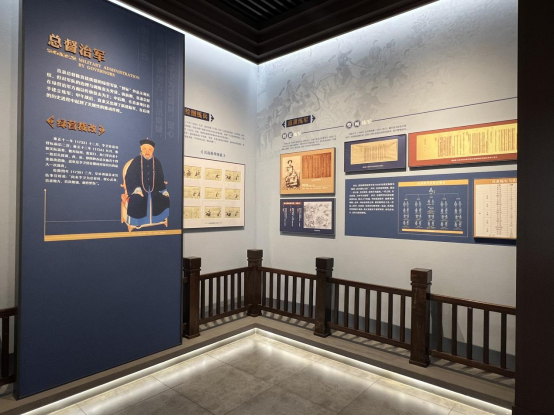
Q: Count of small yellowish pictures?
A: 9